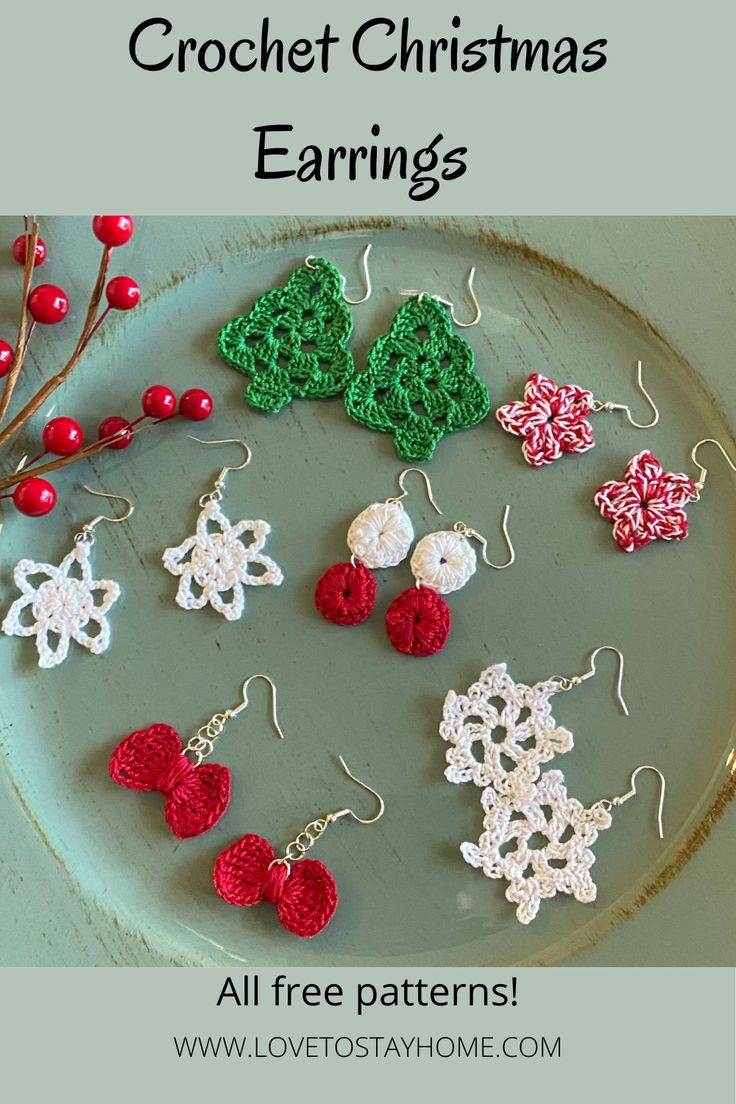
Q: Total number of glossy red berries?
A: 10